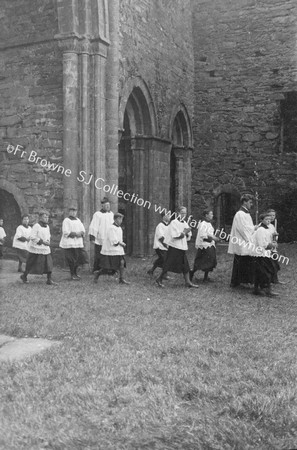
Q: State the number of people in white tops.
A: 12